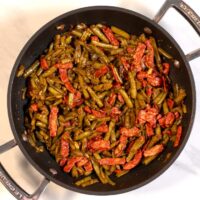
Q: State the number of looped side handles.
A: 2